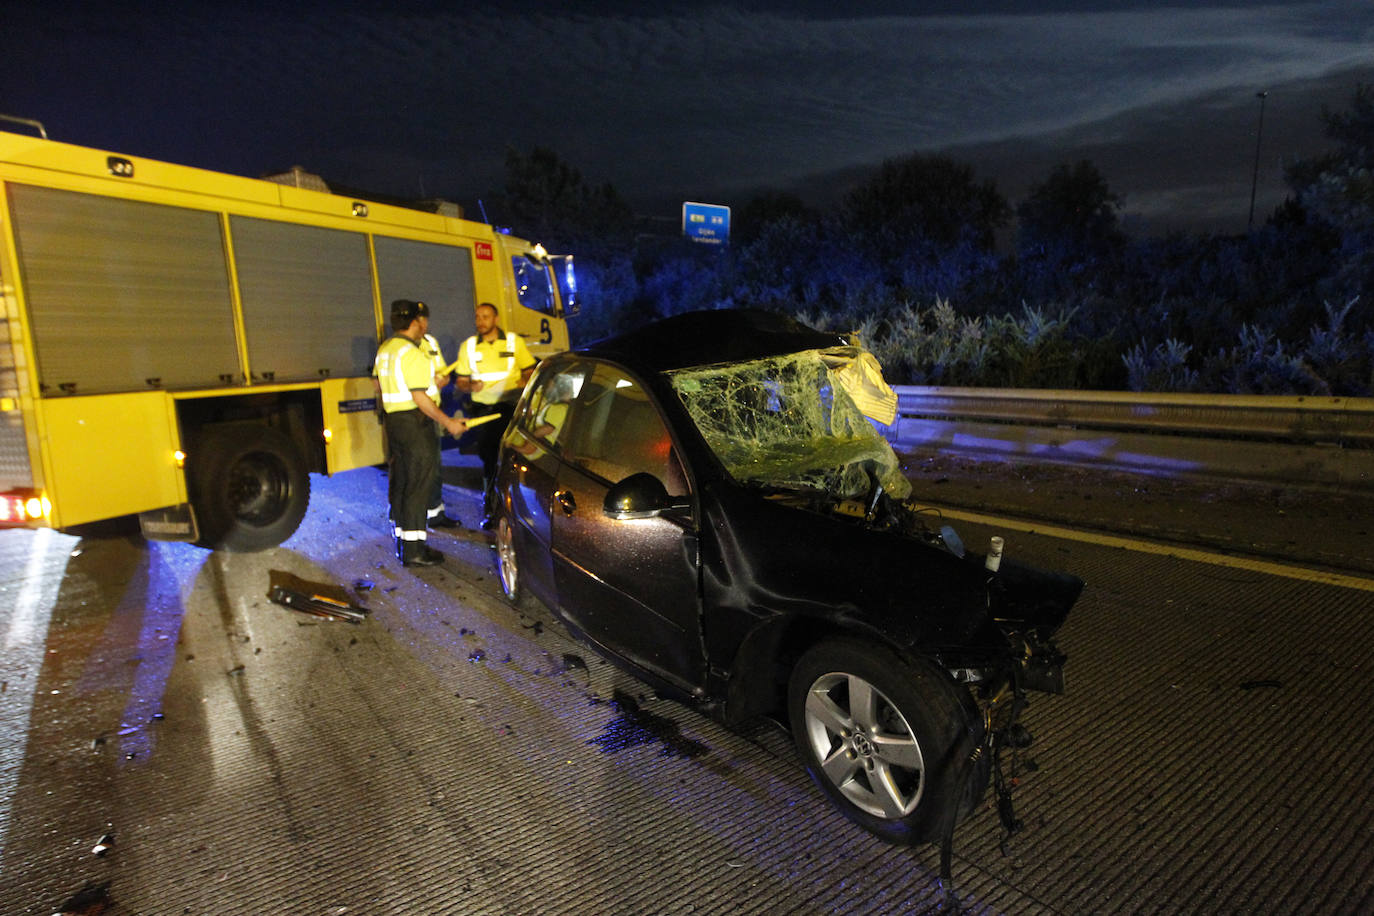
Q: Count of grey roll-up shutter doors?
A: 3